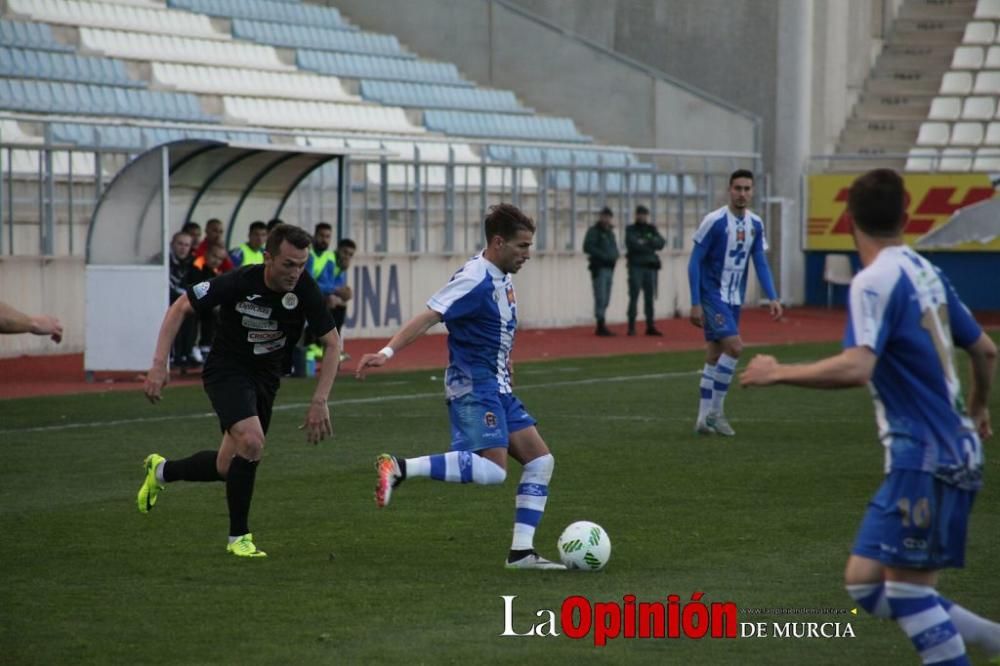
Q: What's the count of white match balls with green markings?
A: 1